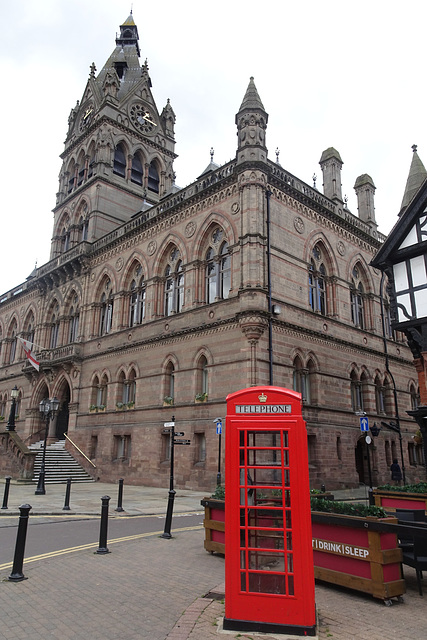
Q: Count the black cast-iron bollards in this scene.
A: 6